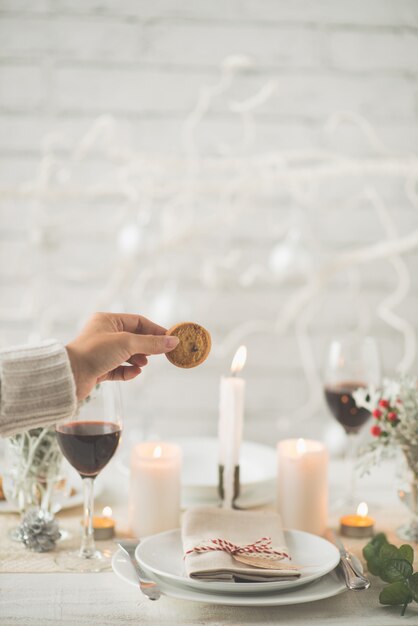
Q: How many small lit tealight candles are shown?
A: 2